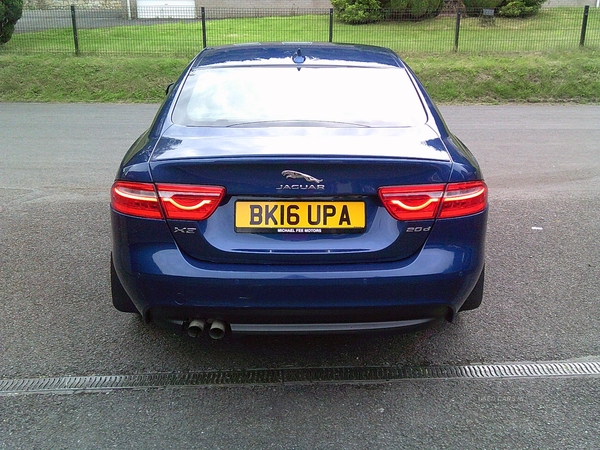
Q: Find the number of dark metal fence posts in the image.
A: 5